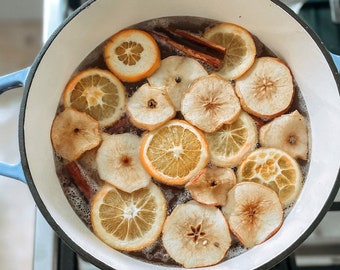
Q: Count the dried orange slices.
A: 7